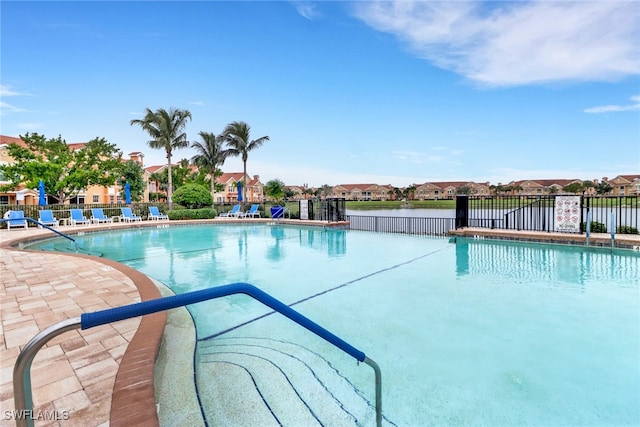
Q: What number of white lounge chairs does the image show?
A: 8